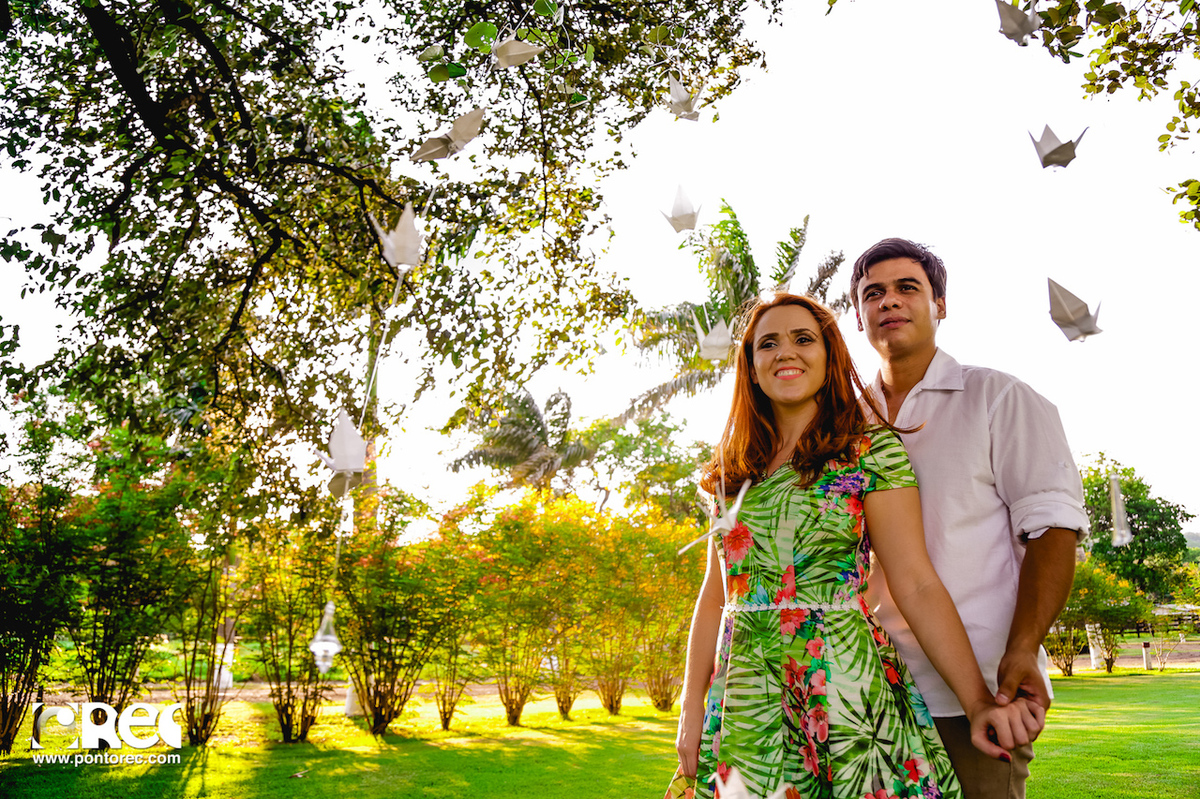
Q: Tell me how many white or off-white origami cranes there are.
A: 12